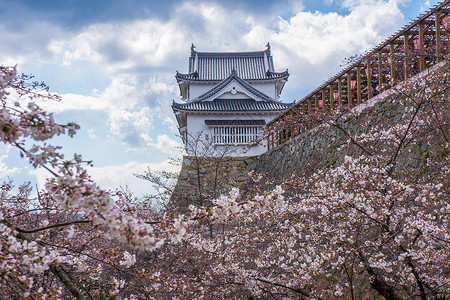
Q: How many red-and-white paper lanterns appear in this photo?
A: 7